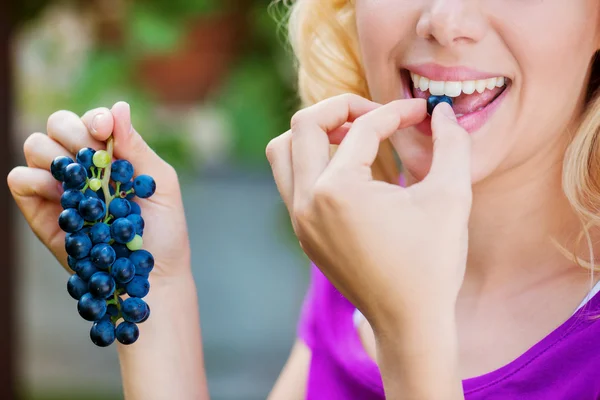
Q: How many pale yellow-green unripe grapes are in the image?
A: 3